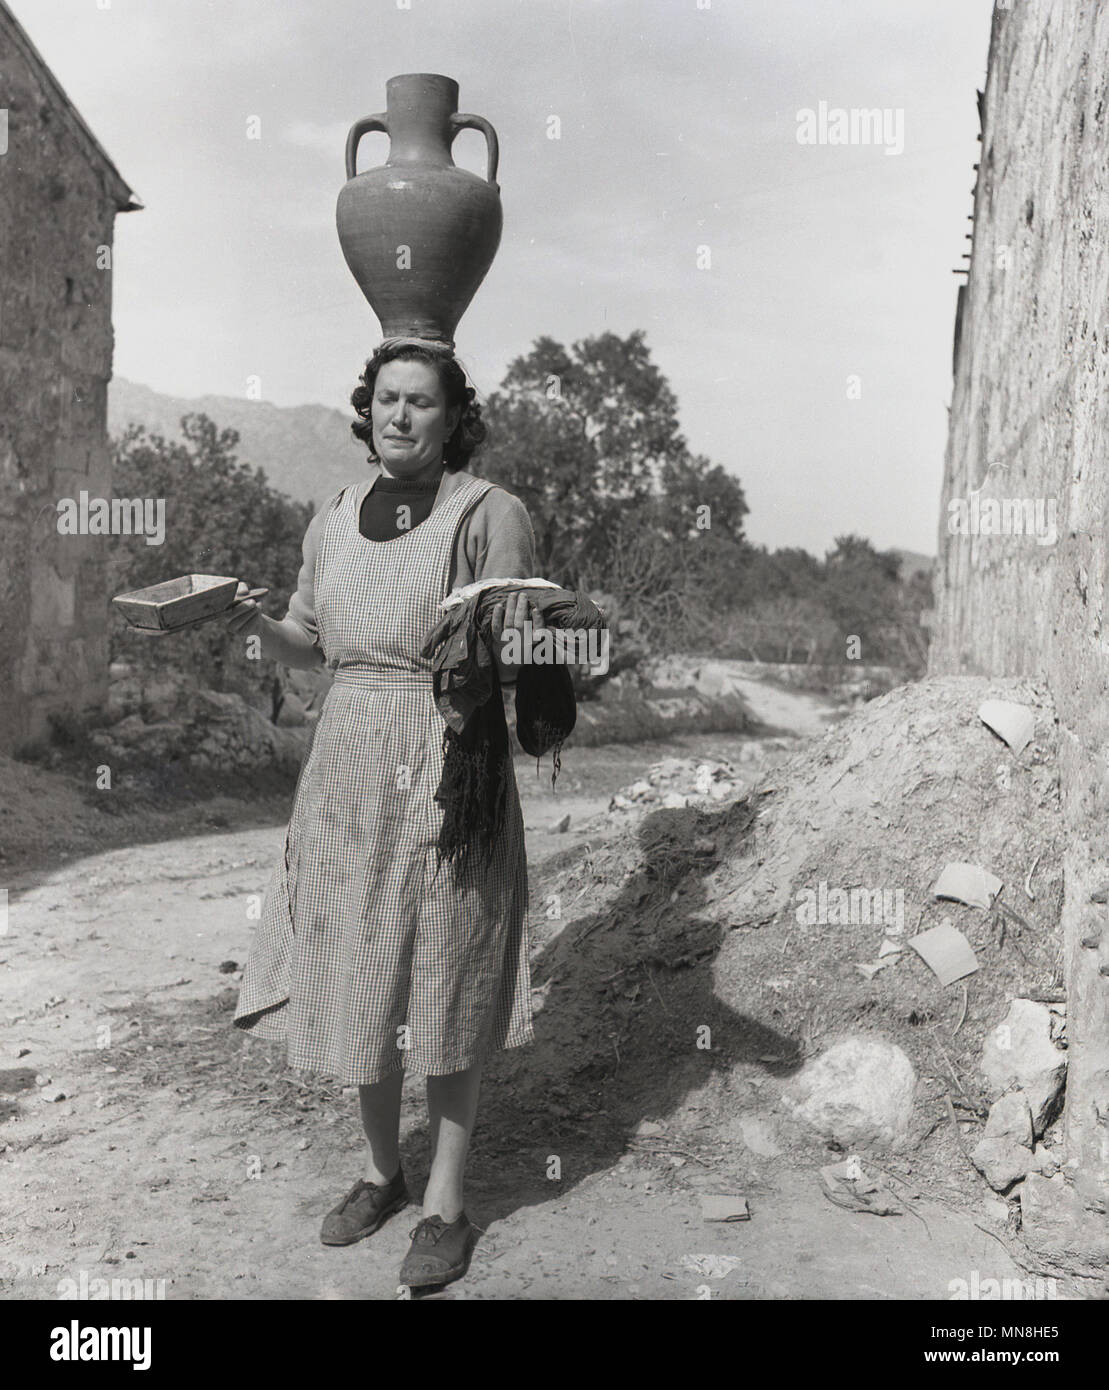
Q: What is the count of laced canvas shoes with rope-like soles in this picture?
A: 2